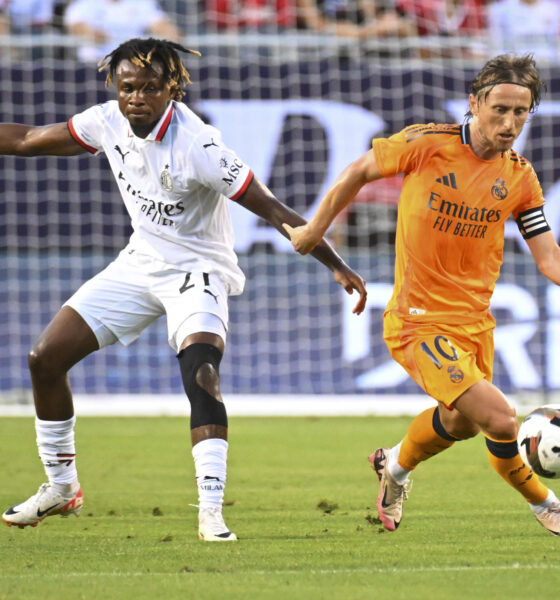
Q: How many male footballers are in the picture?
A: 2